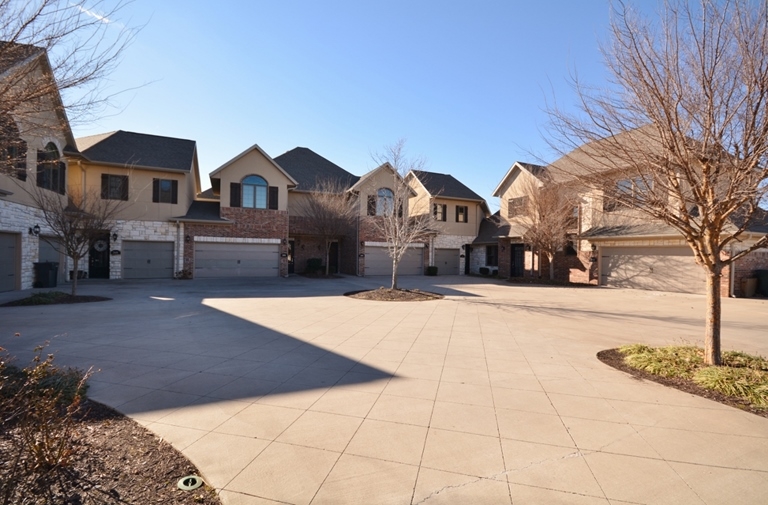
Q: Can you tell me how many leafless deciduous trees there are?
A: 6